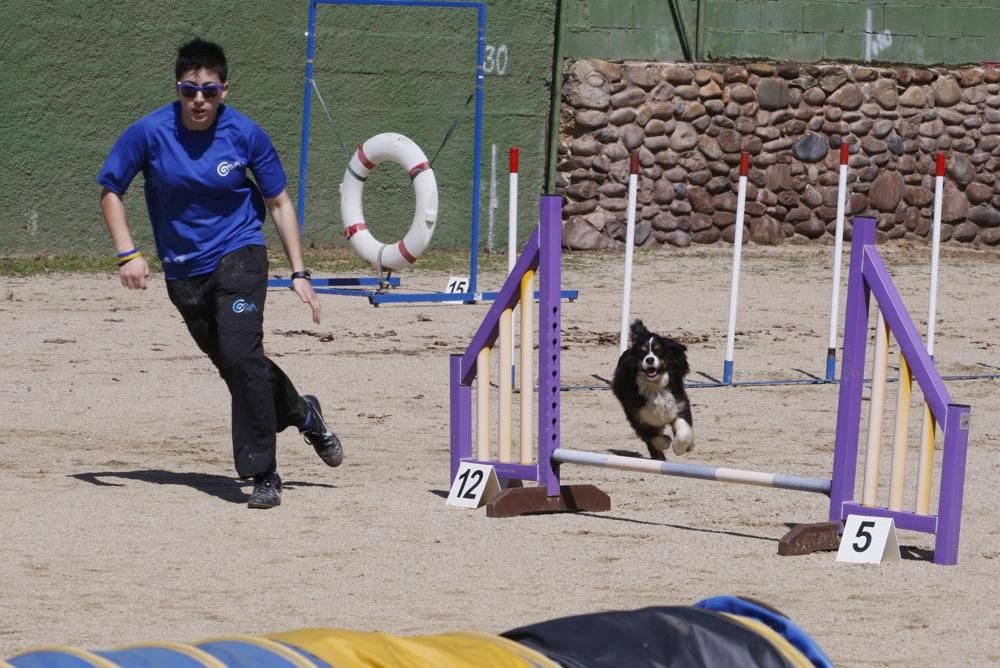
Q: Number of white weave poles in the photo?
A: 5